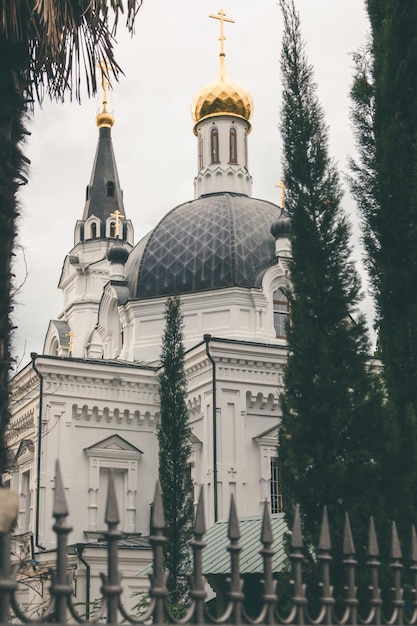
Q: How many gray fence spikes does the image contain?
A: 12